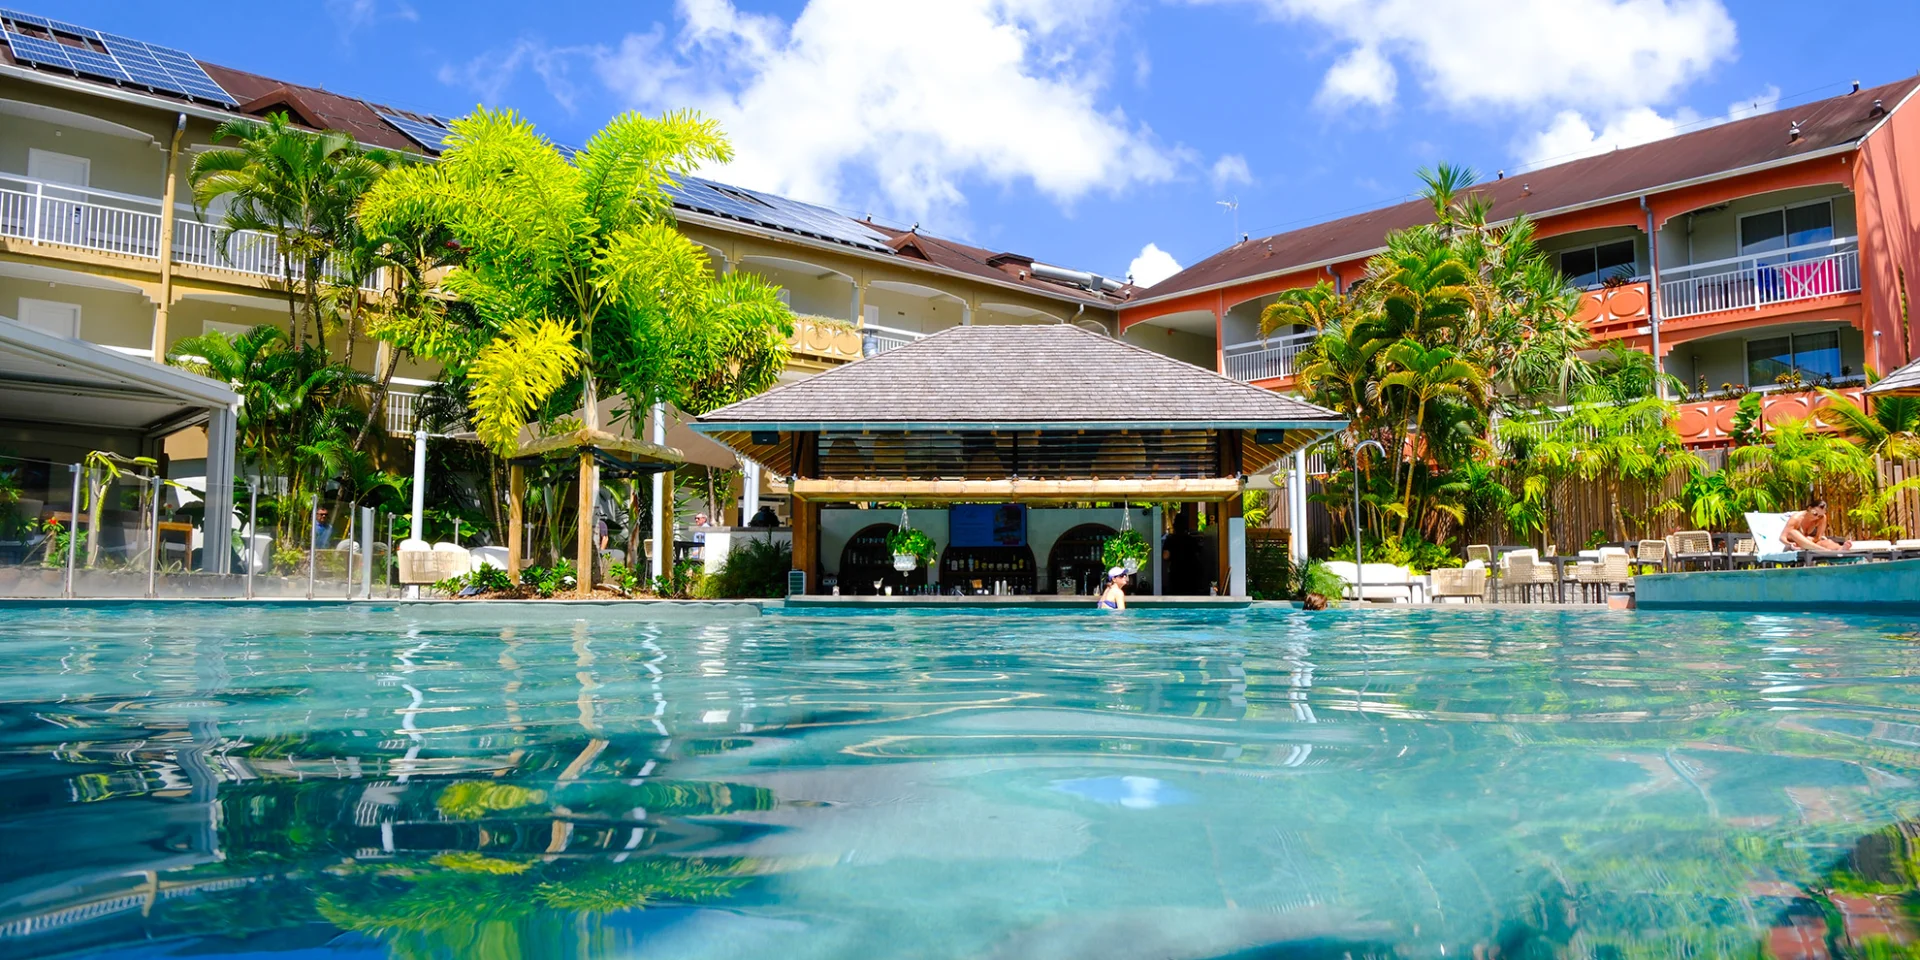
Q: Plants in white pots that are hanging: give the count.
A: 2